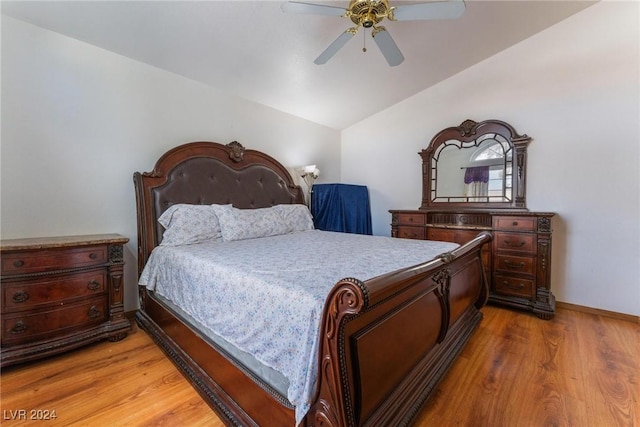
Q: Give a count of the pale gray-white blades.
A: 4